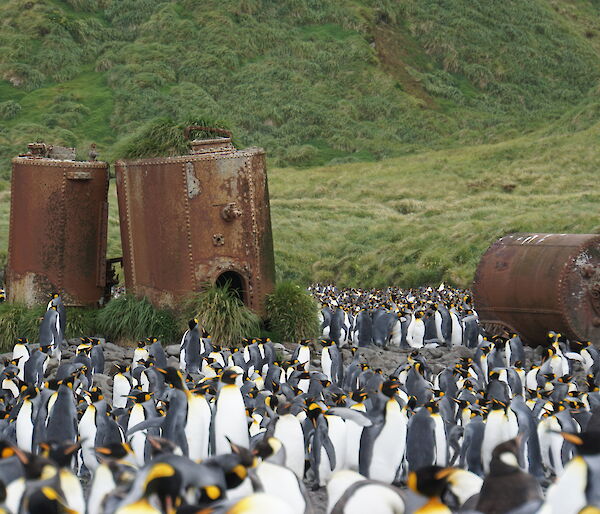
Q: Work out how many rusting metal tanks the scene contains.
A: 3